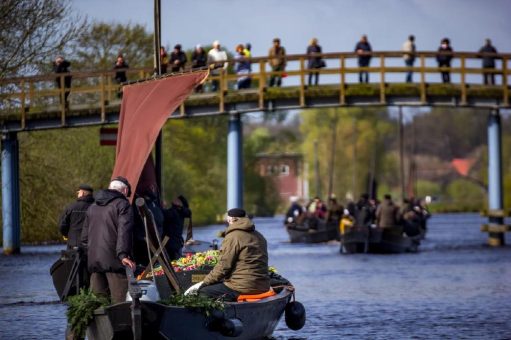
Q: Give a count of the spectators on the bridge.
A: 14